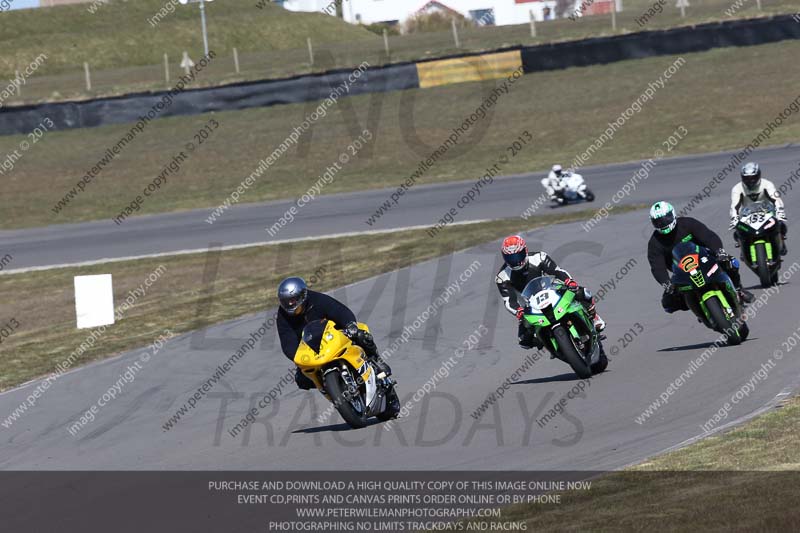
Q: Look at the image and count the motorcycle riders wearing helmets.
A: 5